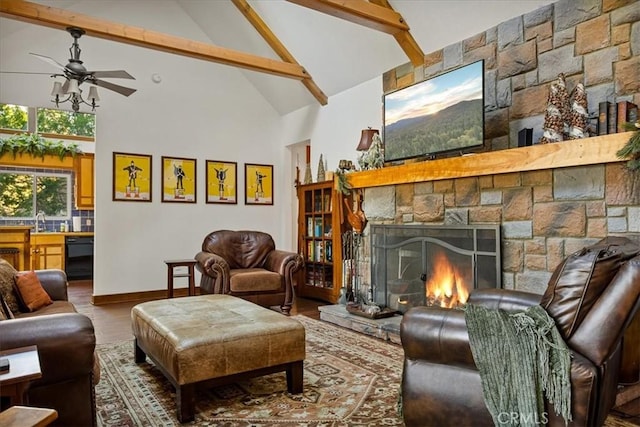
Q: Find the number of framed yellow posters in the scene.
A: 4